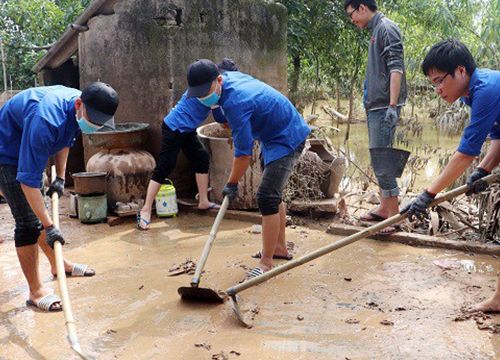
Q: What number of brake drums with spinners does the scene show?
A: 0